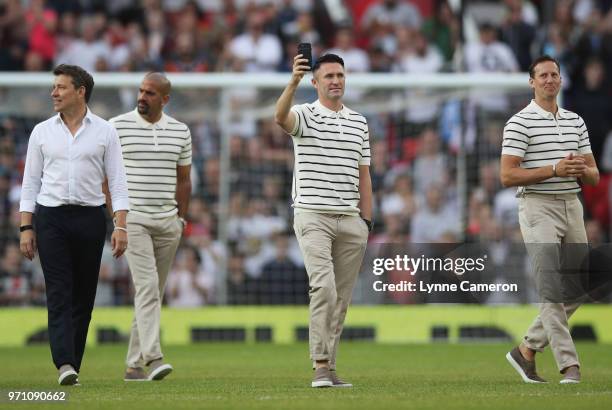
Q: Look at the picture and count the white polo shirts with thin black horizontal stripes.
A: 3